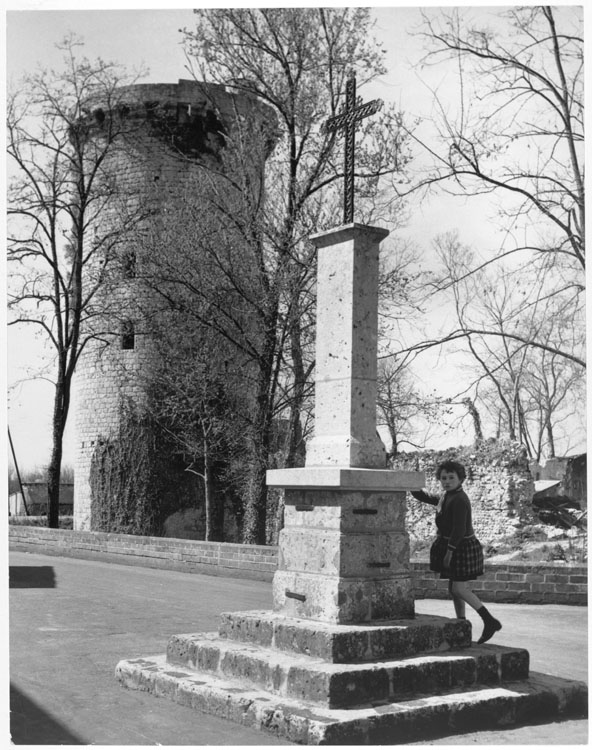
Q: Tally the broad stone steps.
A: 3